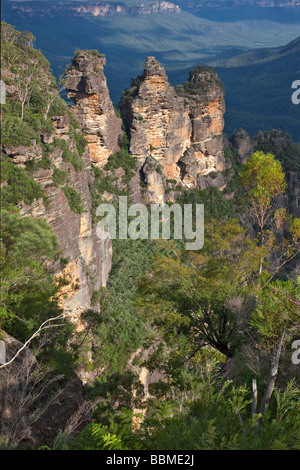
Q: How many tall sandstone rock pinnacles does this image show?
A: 3